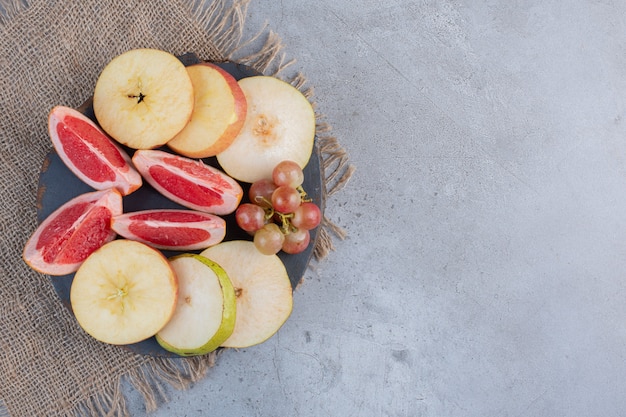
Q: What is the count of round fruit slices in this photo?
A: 6